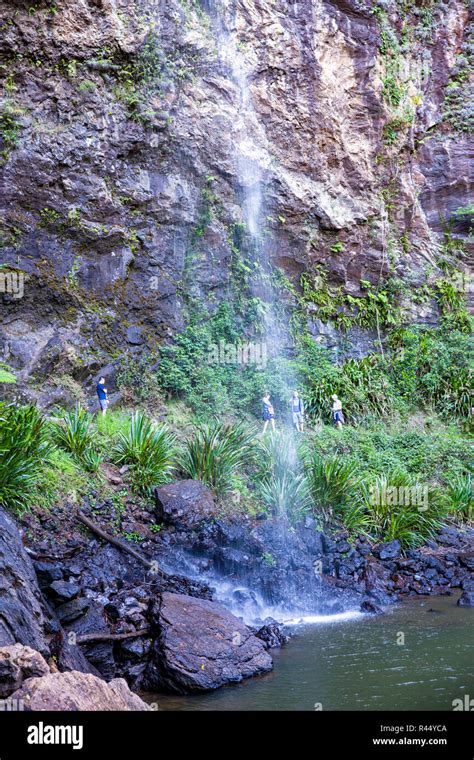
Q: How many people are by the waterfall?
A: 4